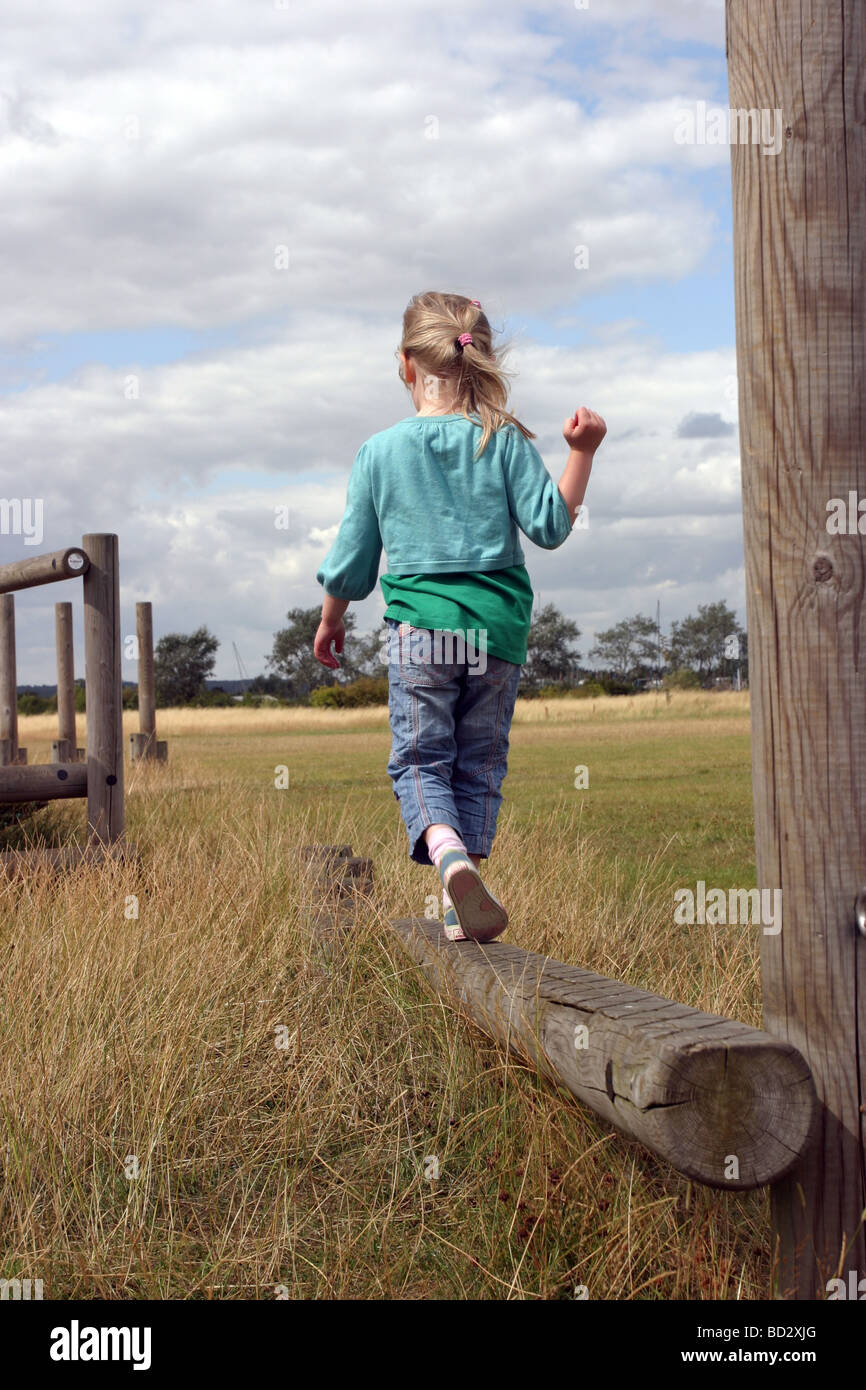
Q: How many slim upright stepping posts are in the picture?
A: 3